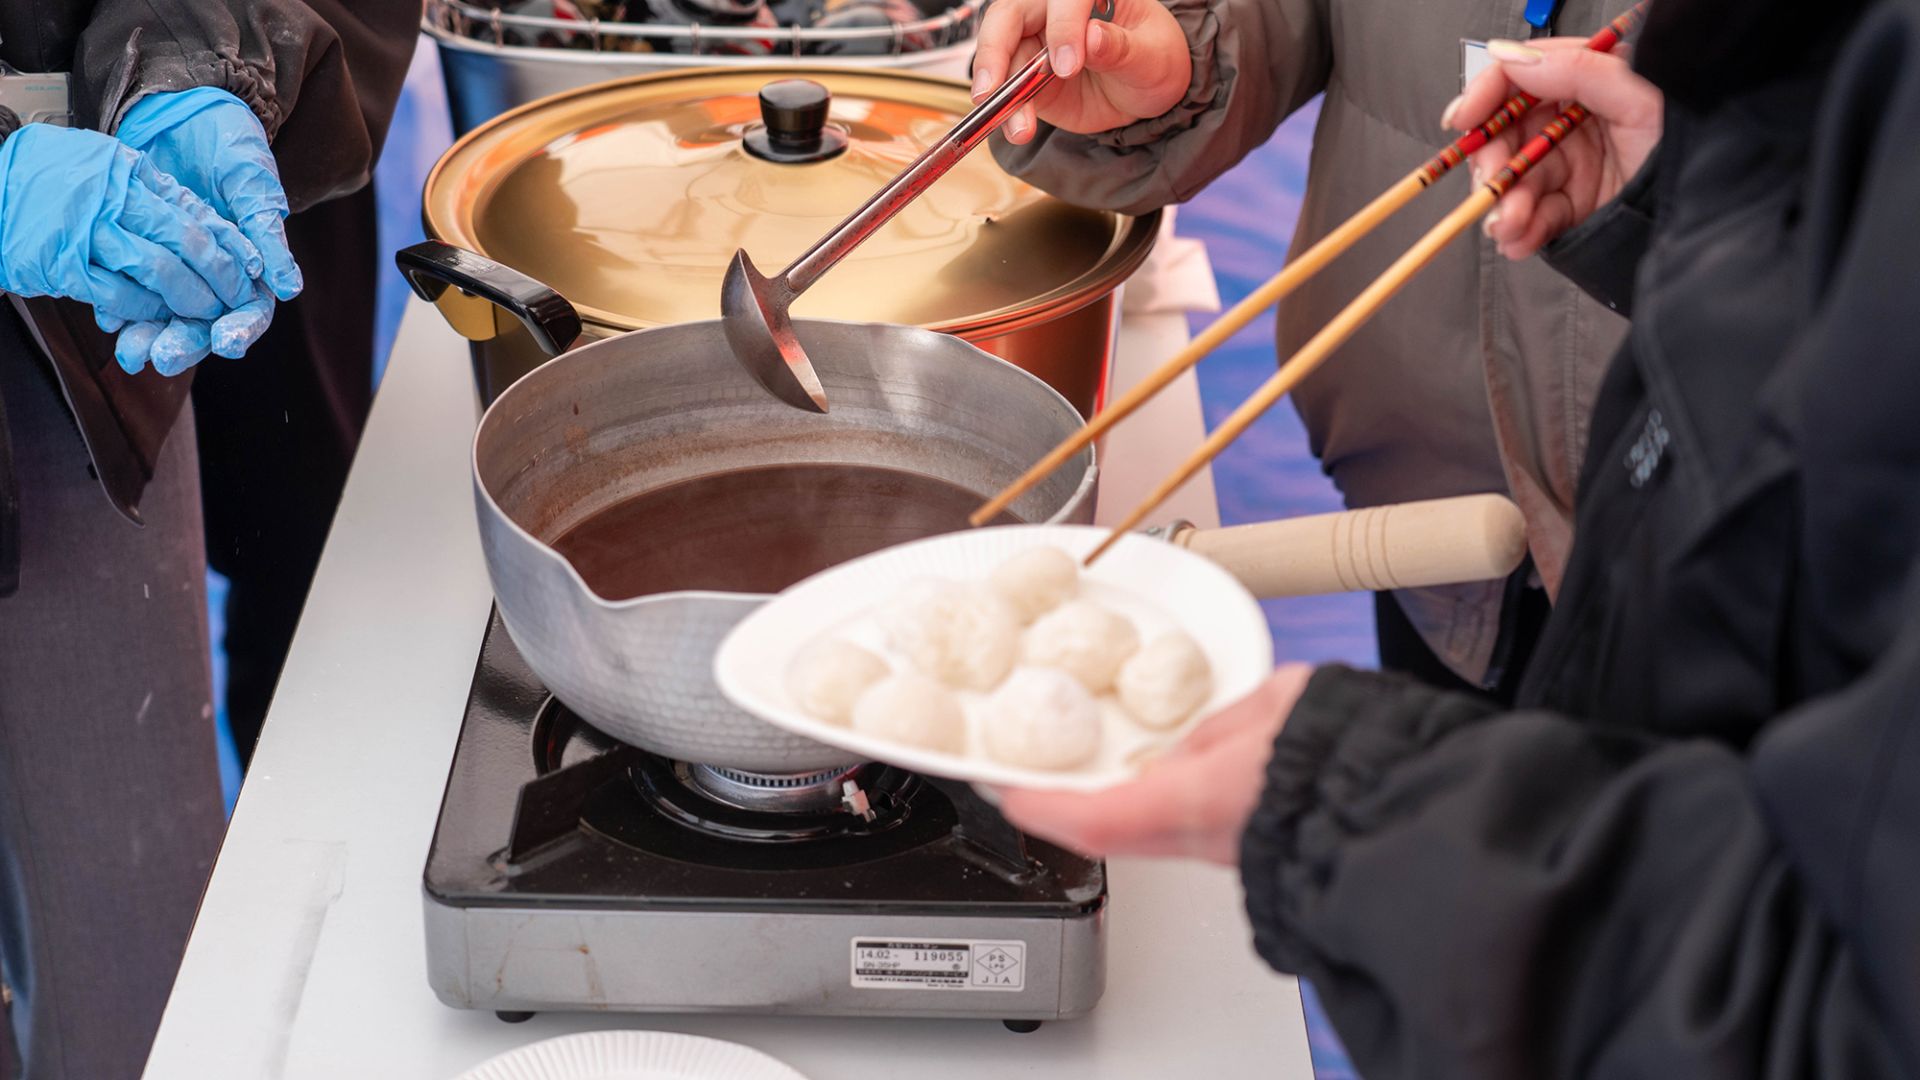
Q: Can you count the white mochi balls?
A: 7